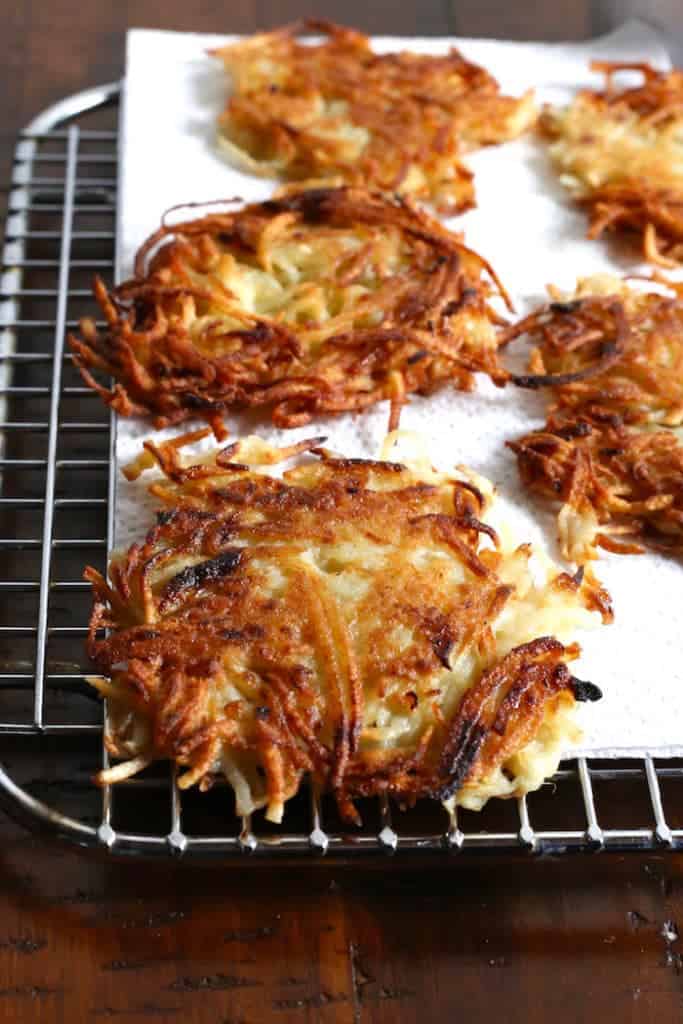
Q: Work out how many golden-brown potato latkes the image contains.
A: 5